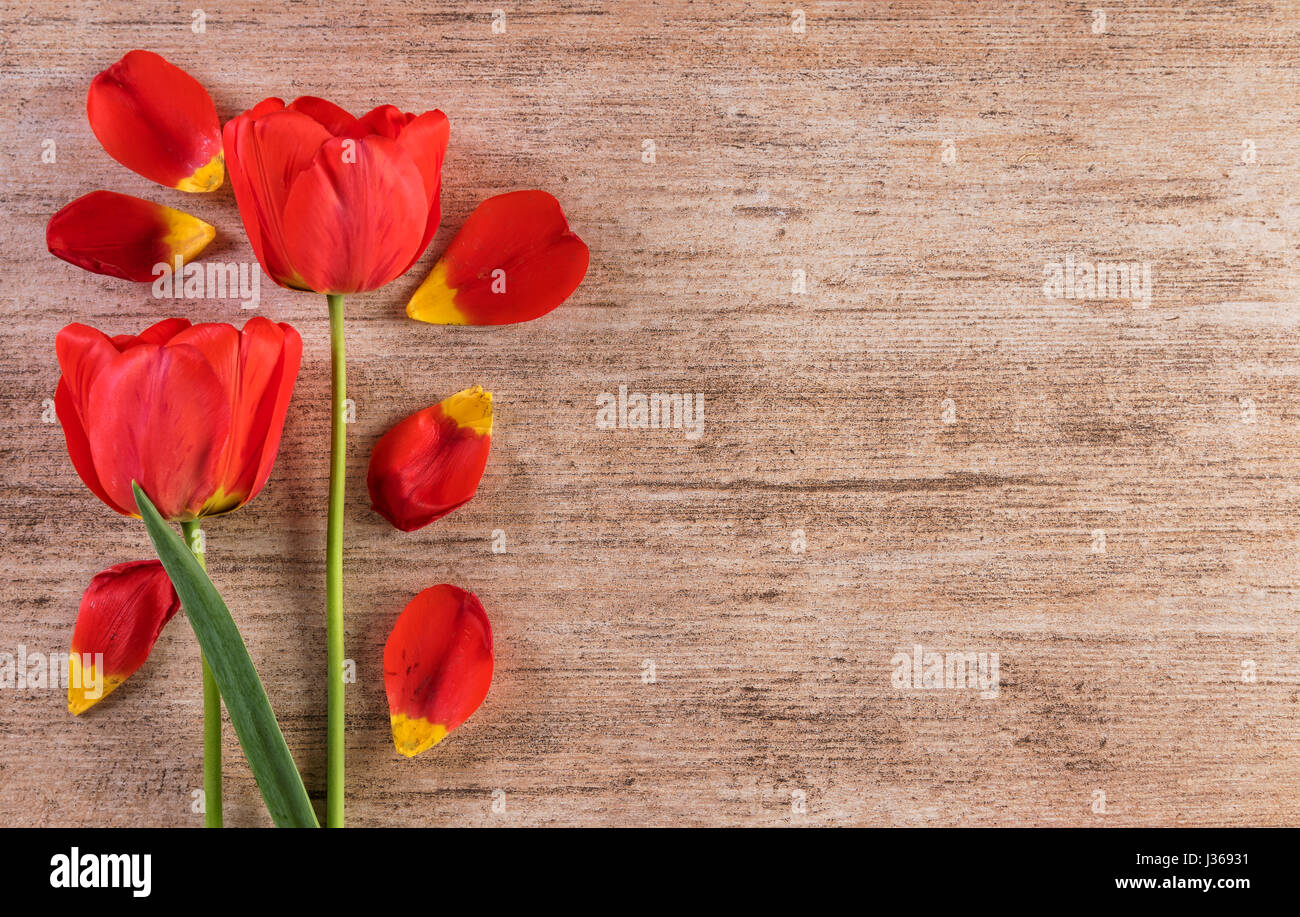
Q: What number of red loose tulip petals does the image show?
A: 6